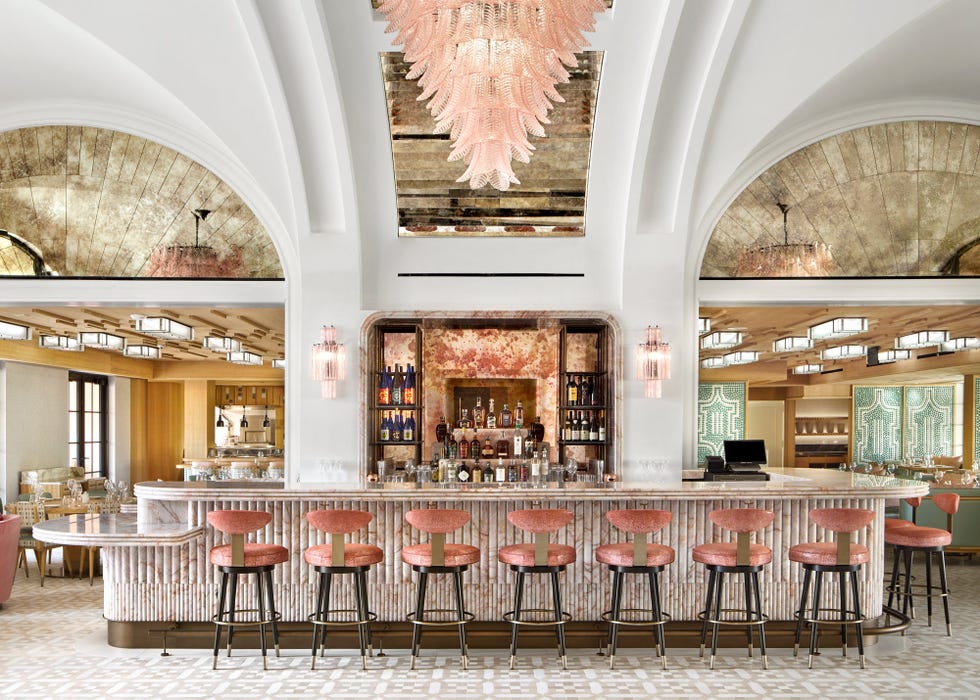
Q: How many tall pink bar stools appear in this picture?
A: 9